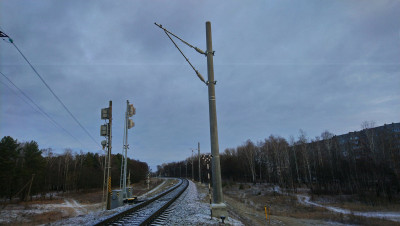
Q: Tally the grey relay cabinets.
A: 2